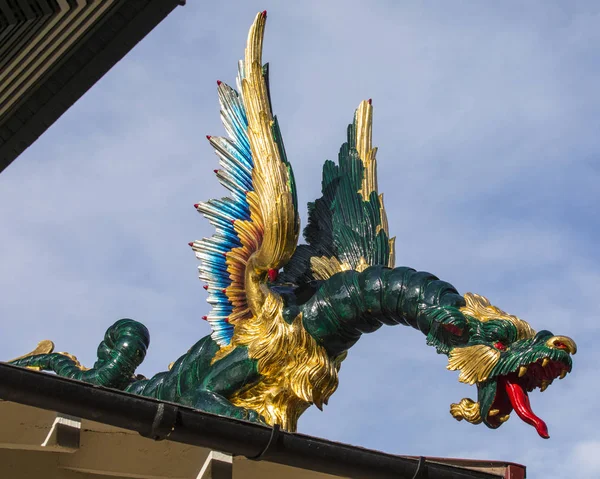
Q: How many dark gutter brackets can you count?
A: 3